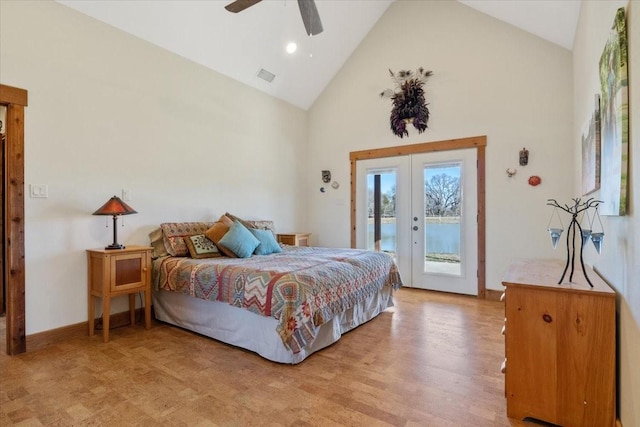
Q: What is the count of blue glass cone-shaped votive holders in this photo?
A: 3